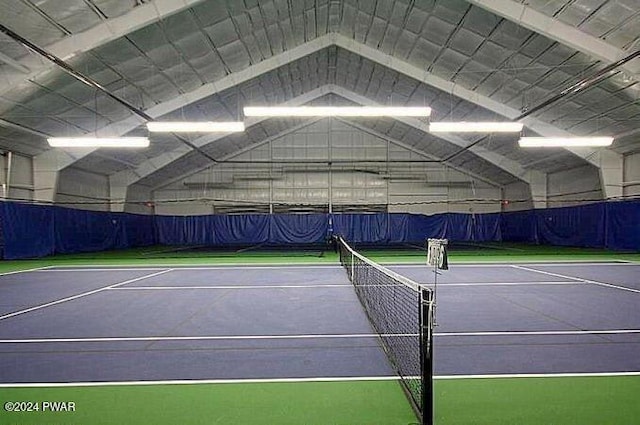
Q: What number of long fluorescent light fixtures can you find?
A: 5